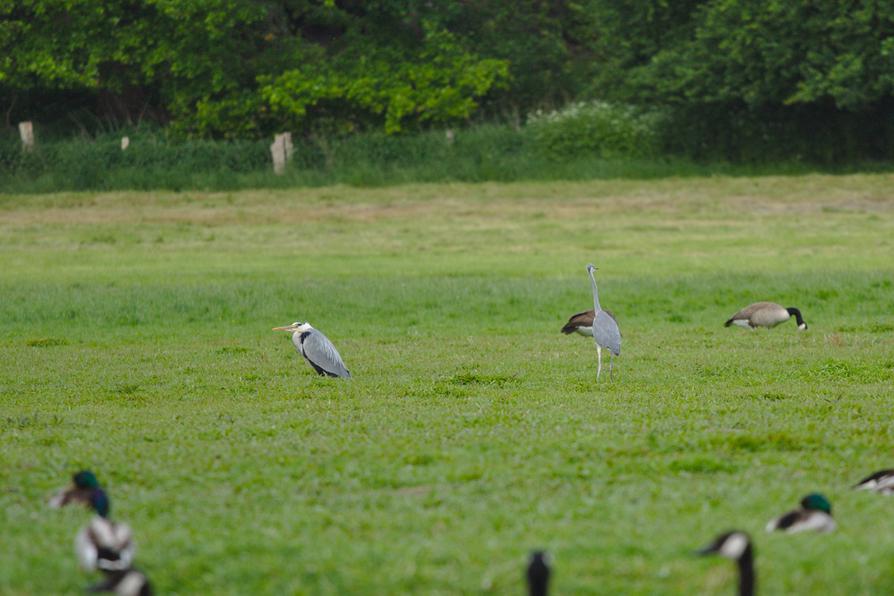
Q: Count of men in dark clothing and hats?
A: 0